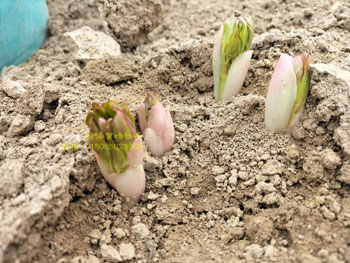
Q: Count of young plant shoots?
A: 4